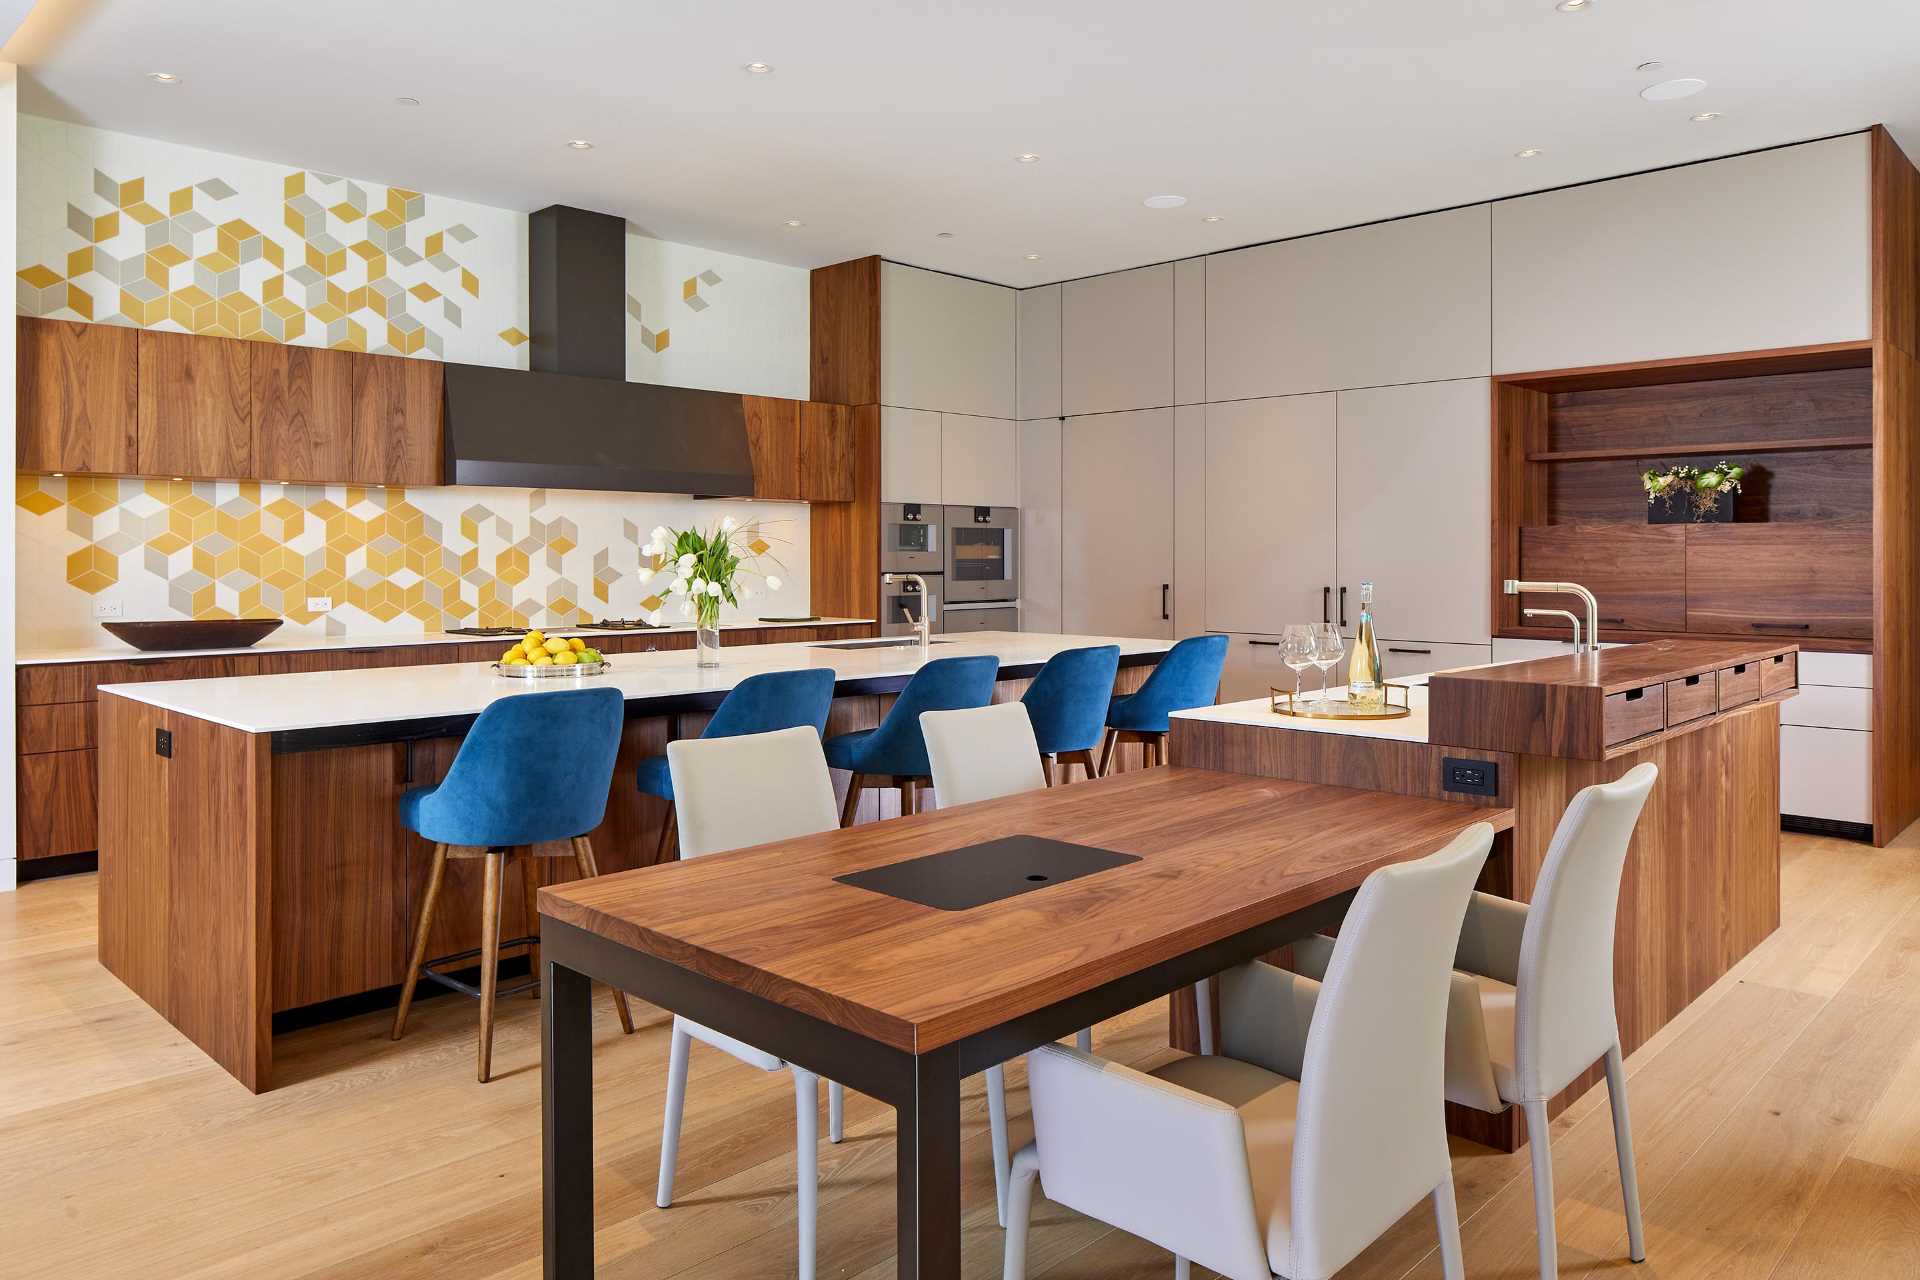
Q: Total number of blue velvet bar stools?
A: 5